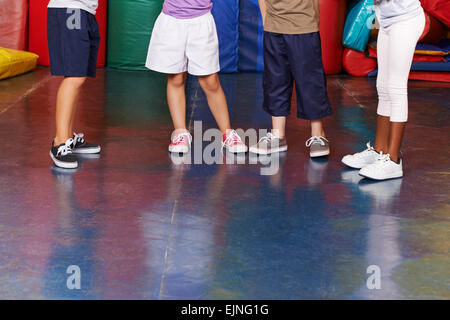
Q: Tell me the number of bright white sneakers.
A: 2